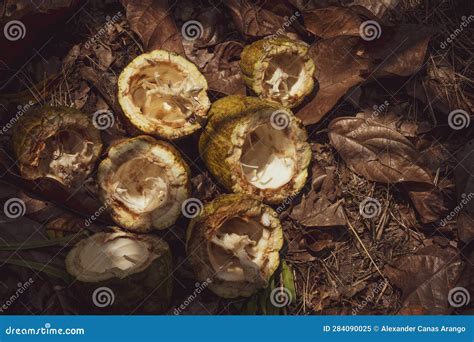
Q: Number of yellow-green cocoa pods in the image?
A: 7